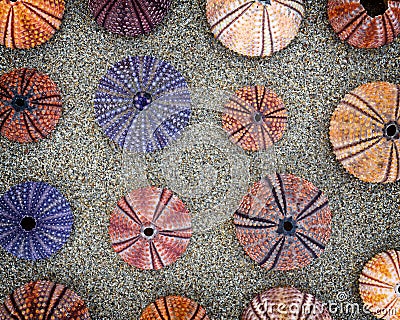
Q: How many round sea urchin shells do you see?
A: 15